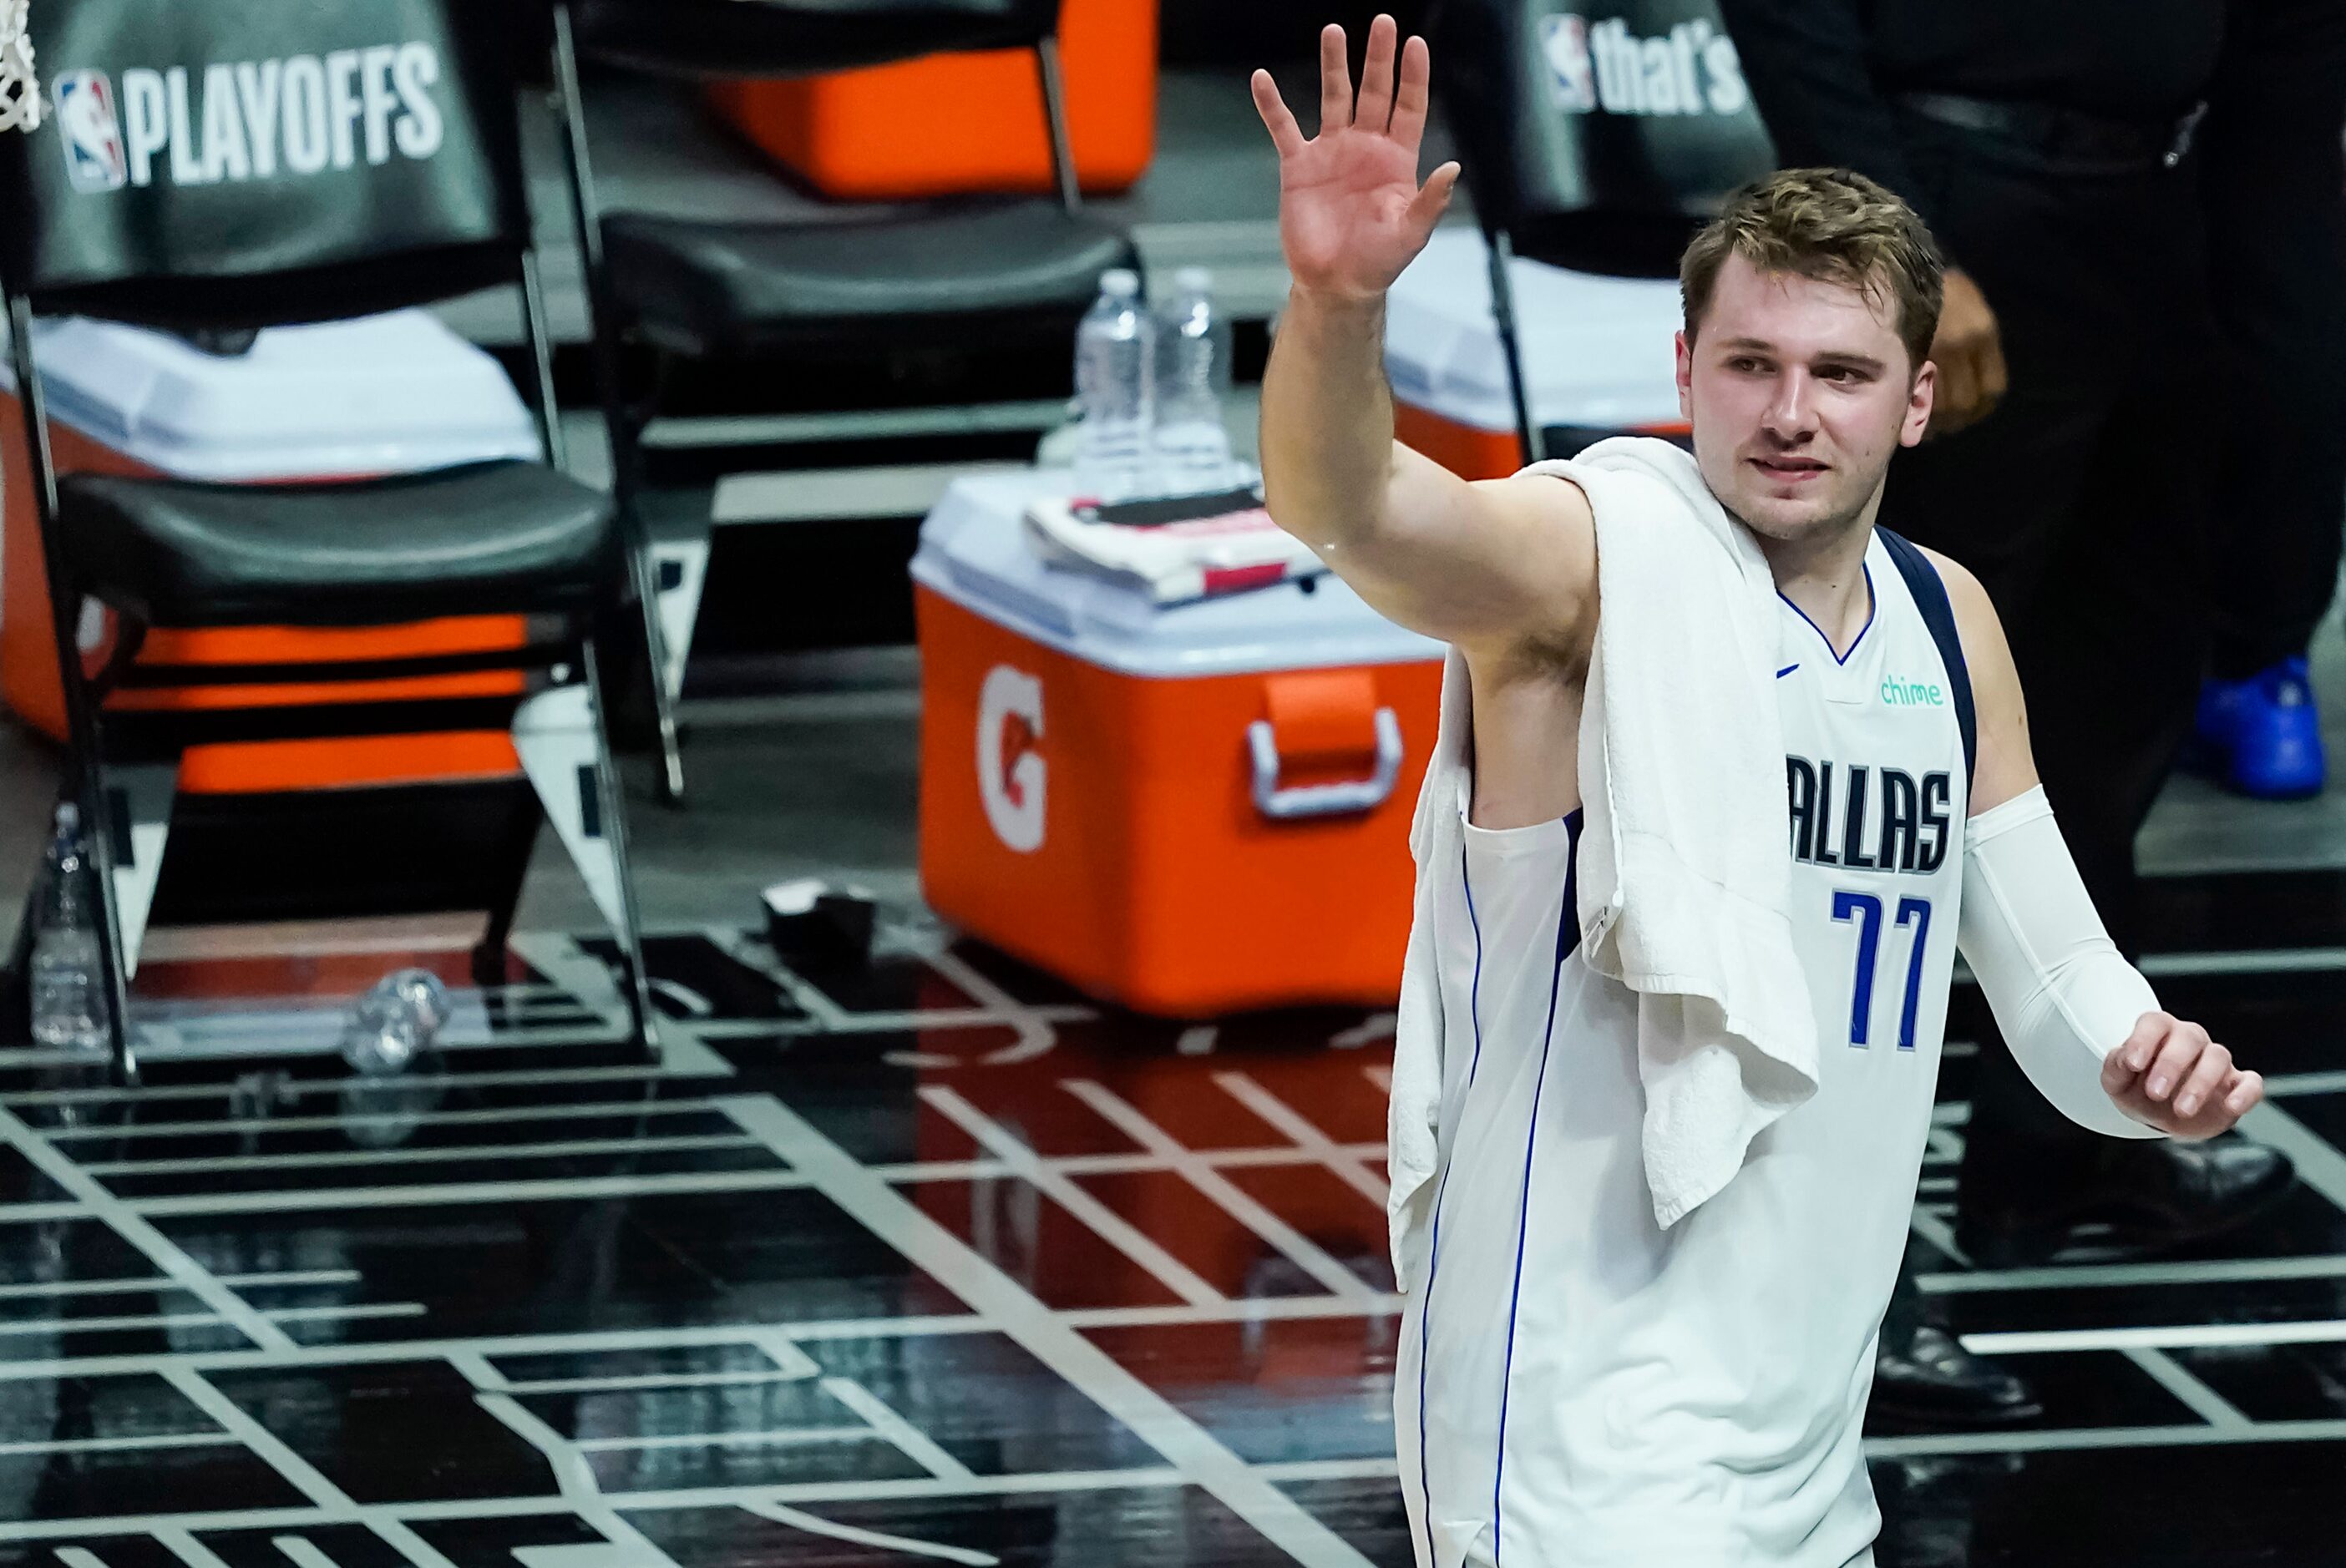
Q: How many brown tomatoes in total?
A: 0